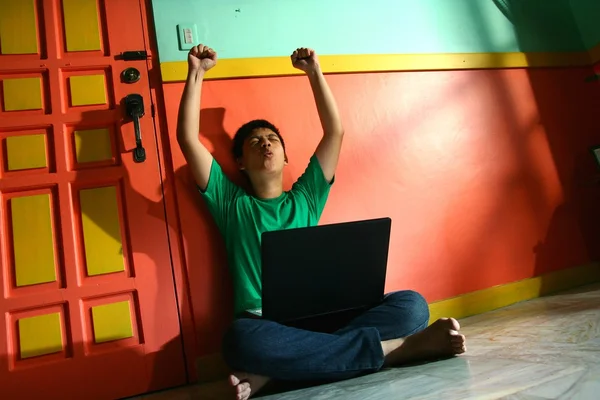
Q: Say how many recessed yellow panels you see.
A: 10